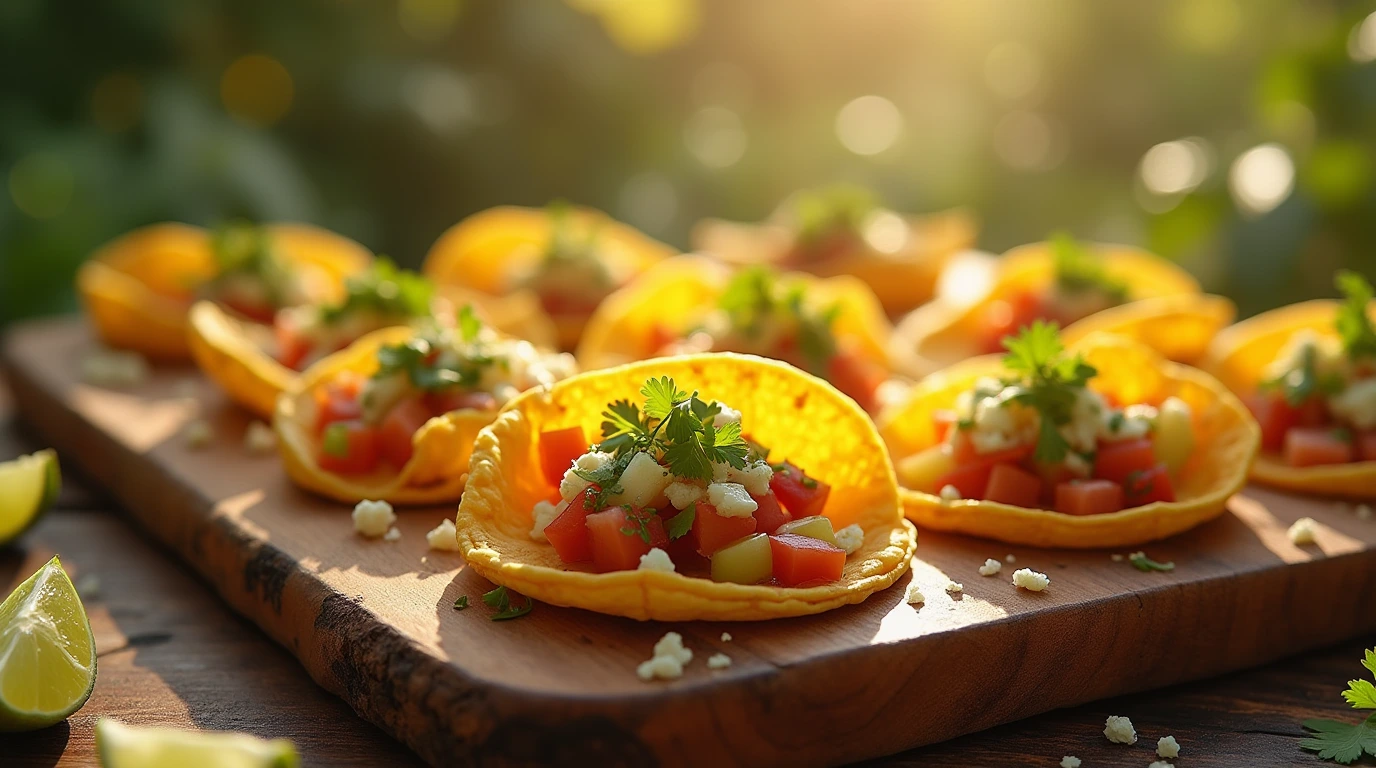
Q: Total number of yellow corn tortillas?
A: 10